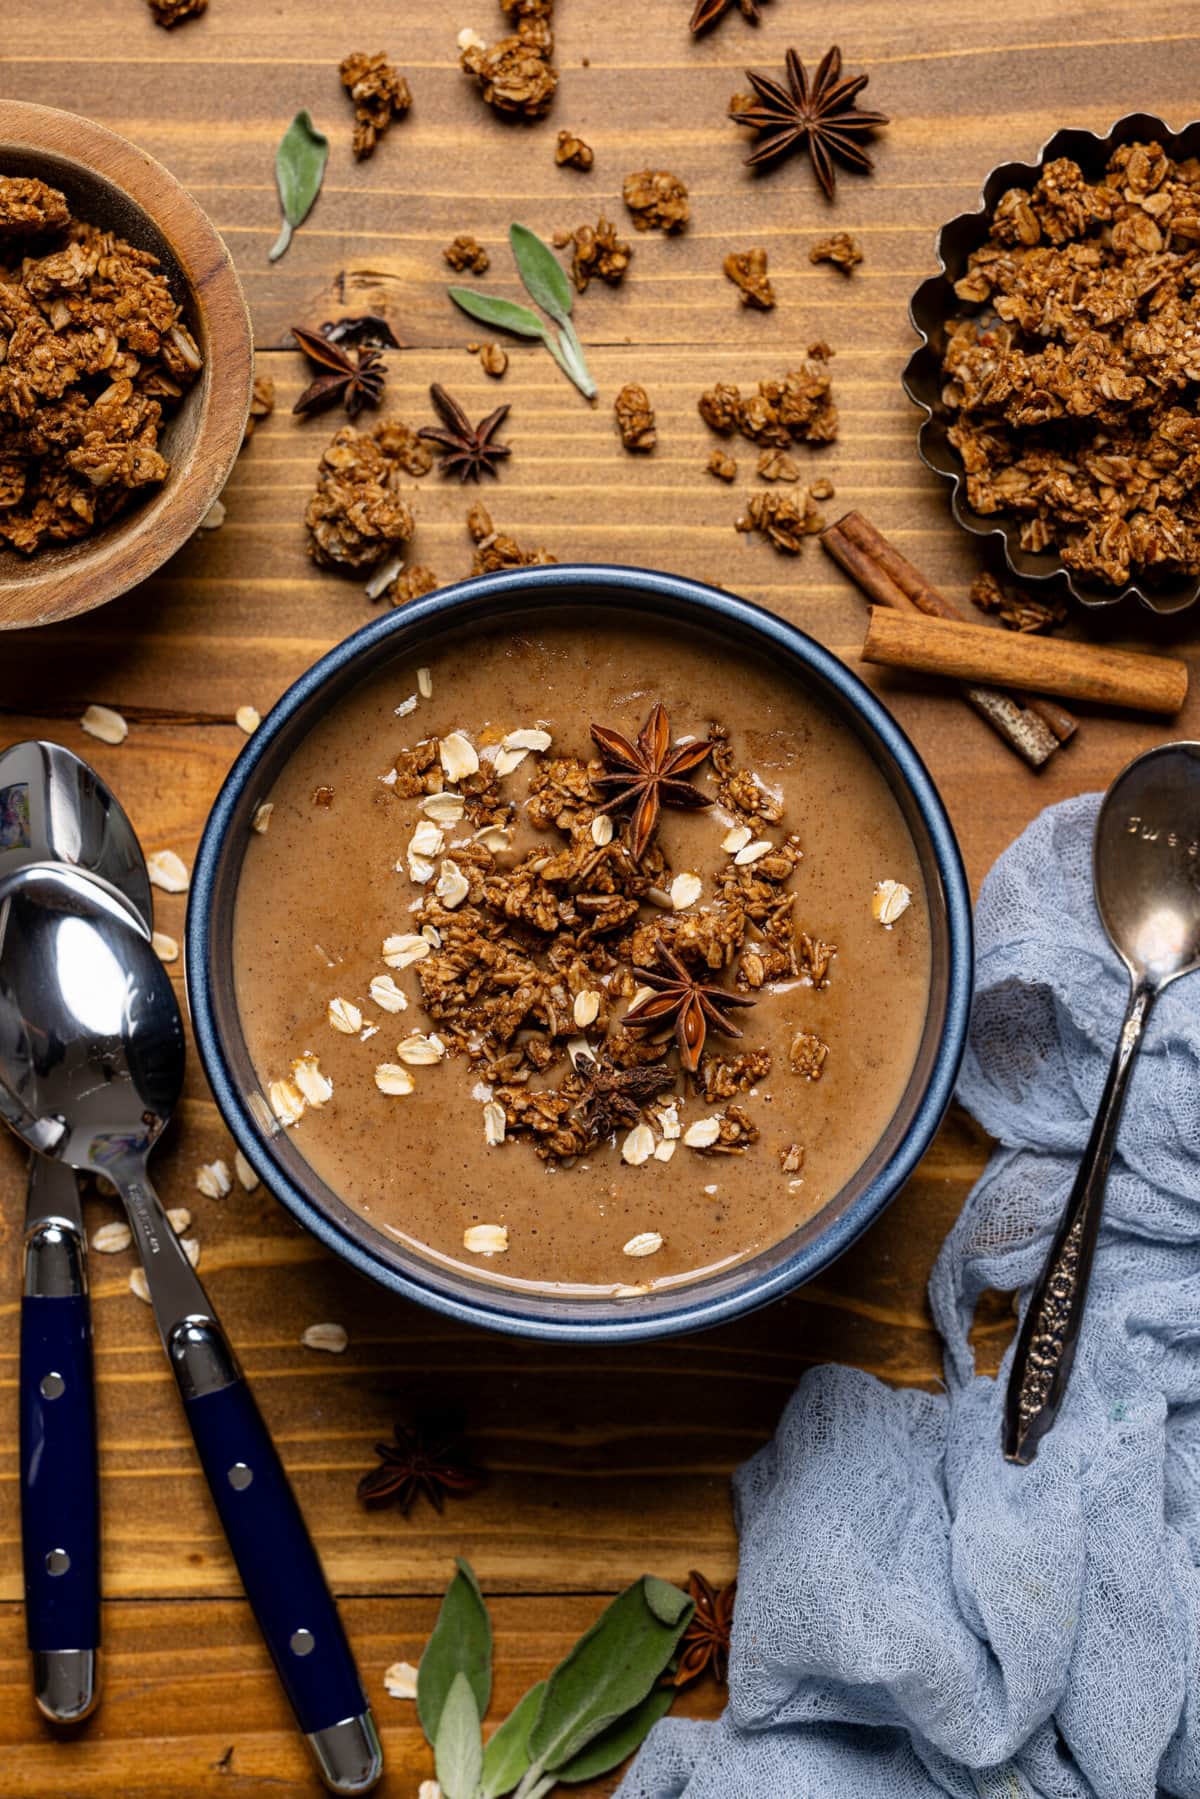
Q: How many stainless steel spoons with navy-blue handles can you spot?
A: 2